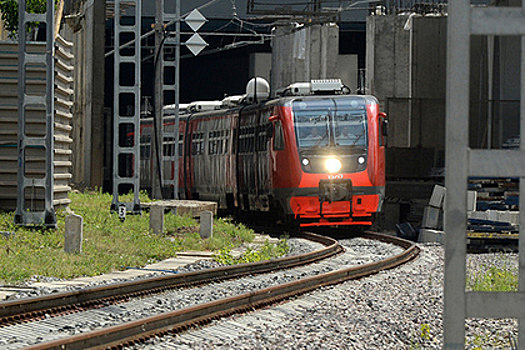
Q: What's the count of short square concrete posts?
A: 3